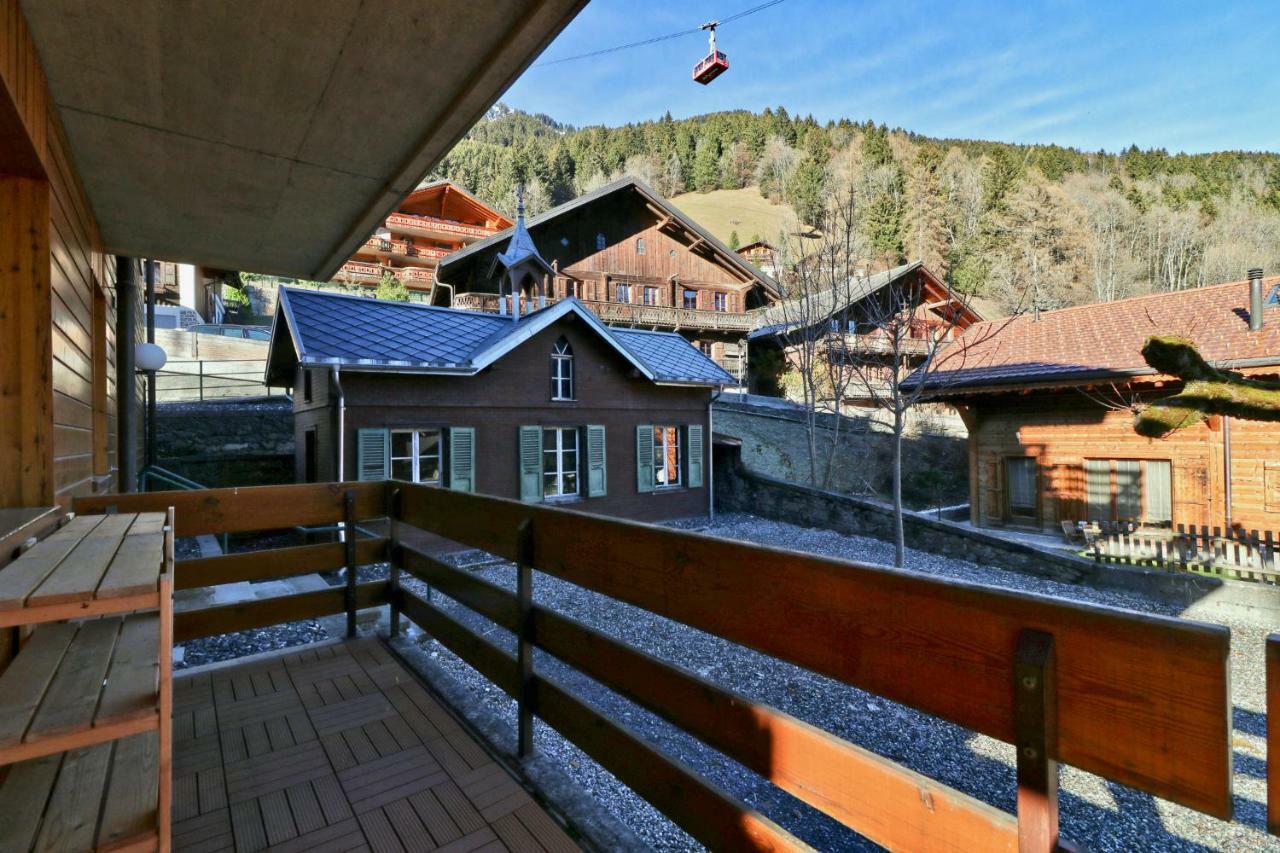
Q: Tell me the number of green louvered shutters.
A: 6